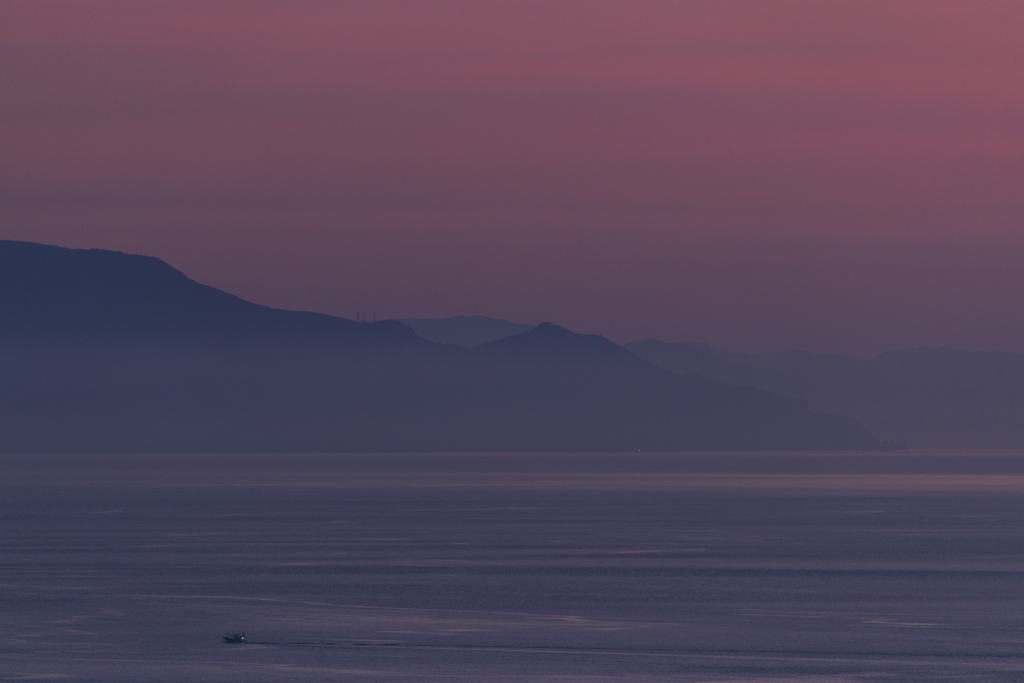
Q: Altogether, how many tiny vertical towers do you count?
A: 3